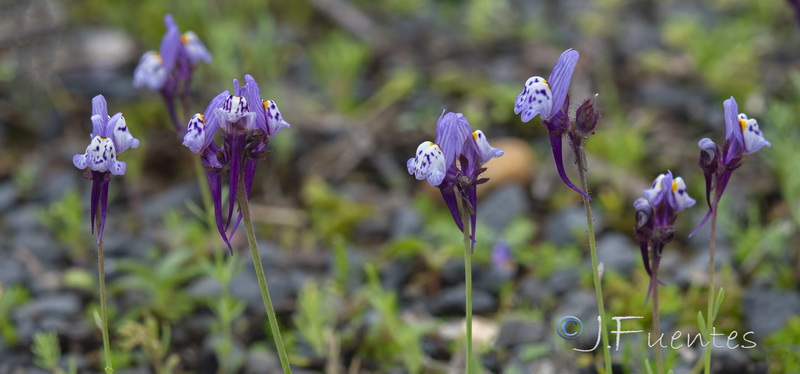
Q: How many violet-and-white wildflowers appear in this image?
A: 7